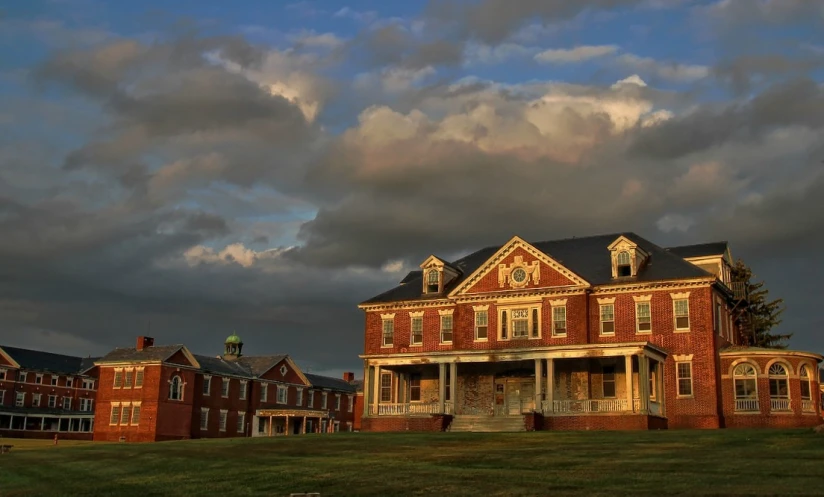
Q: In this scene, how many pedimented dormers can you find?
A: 2